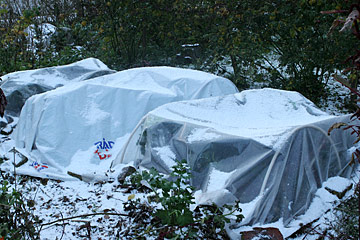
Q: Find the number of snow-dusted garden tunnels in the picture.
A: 3